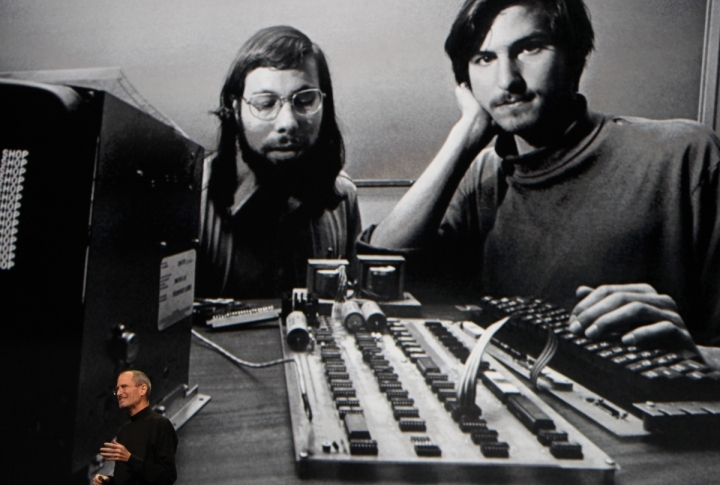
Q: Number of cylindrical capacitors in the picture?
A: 3